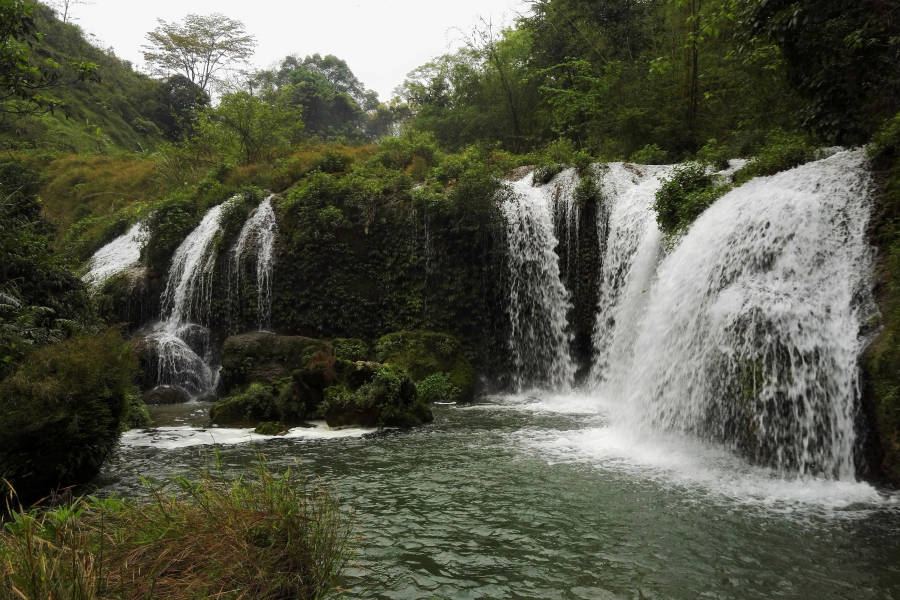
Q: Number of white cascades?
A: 6